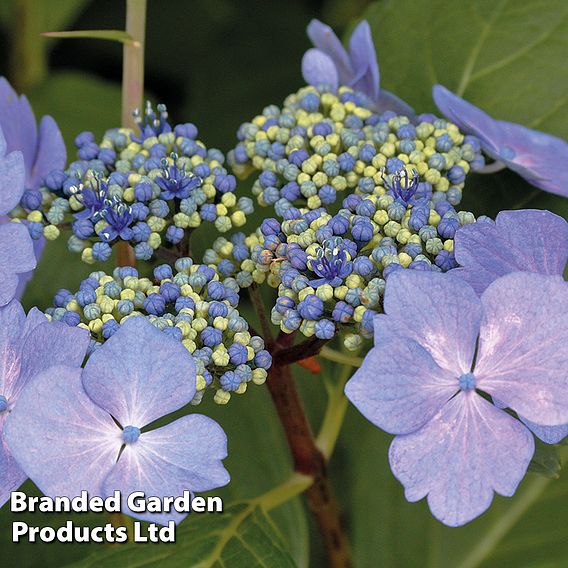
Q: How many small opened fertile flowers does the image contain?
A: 6